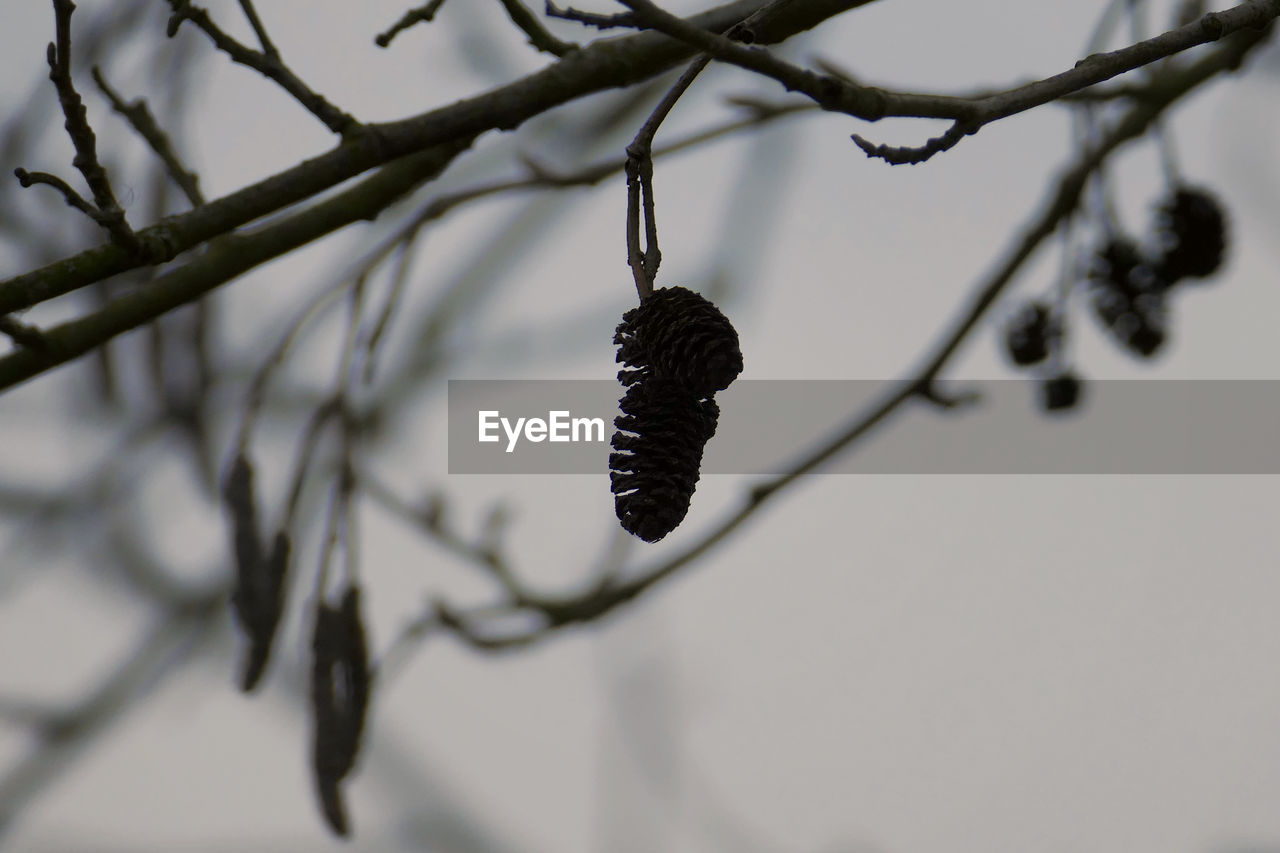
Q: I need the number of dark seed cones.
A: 6